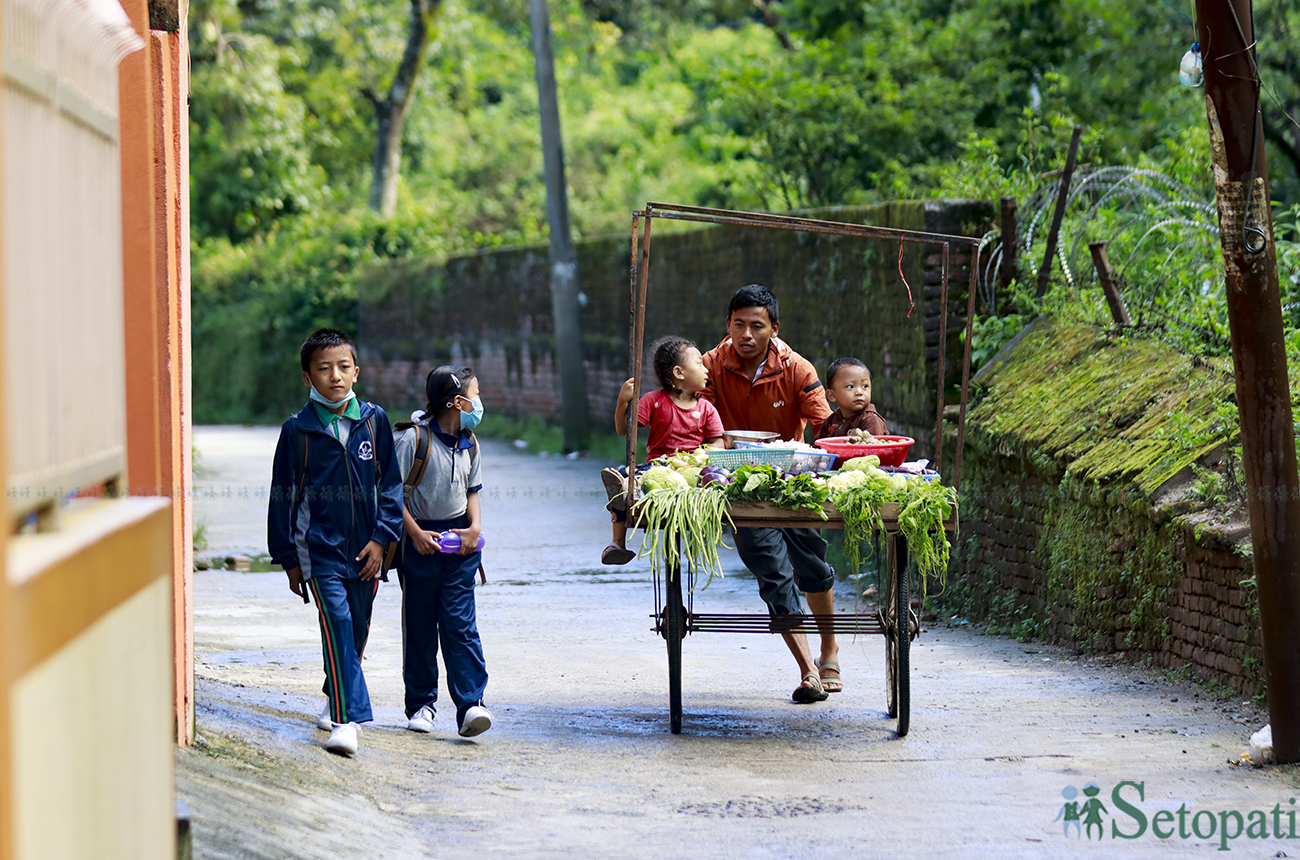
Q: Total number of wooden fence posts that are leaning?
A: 2